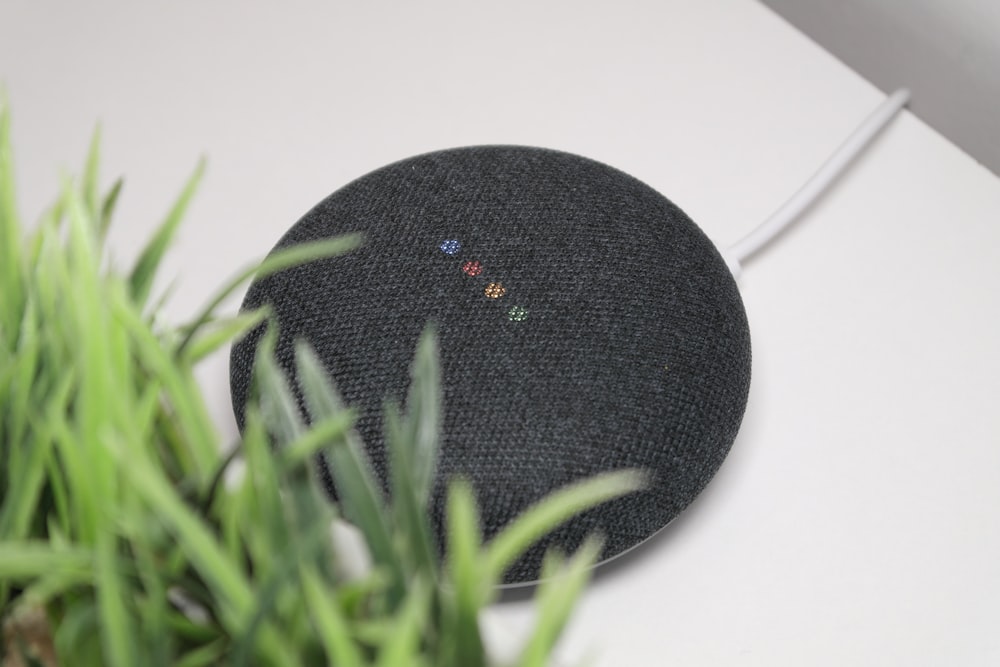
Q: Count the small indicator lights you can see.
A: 4